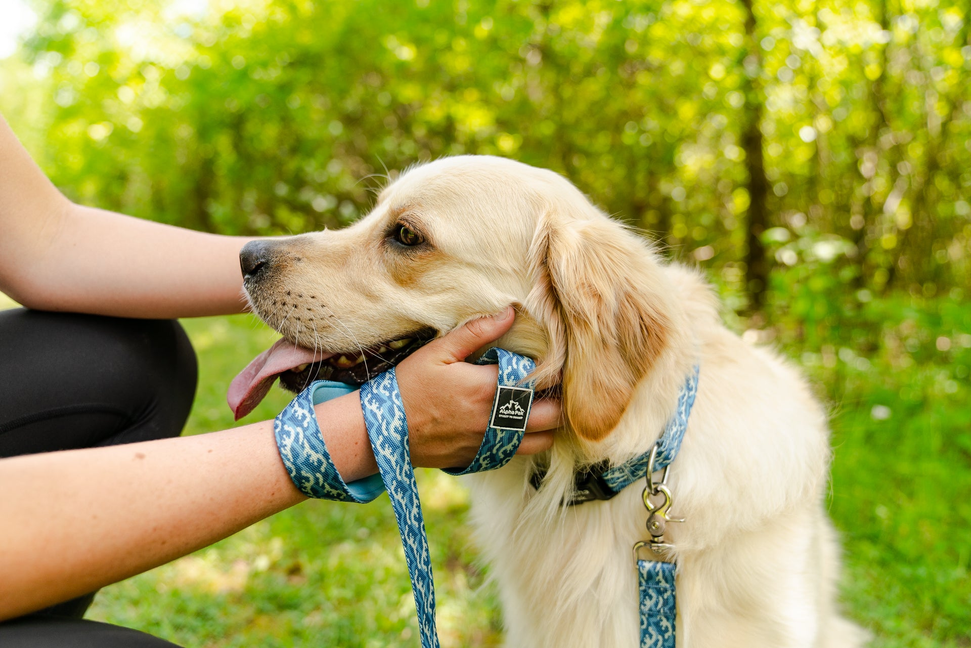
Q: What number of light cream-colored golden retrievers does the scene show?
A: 1